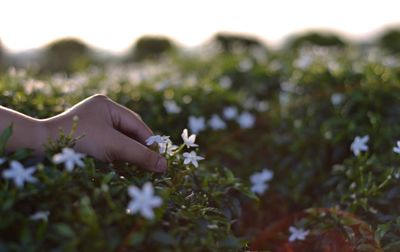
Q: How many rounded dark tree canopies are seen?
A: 5